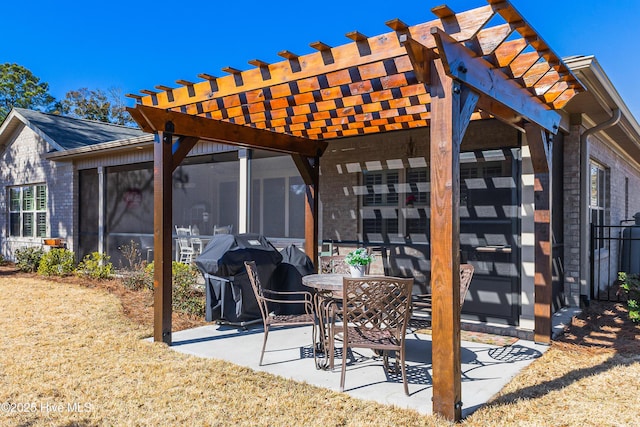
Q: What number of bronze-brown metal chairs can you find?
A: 4